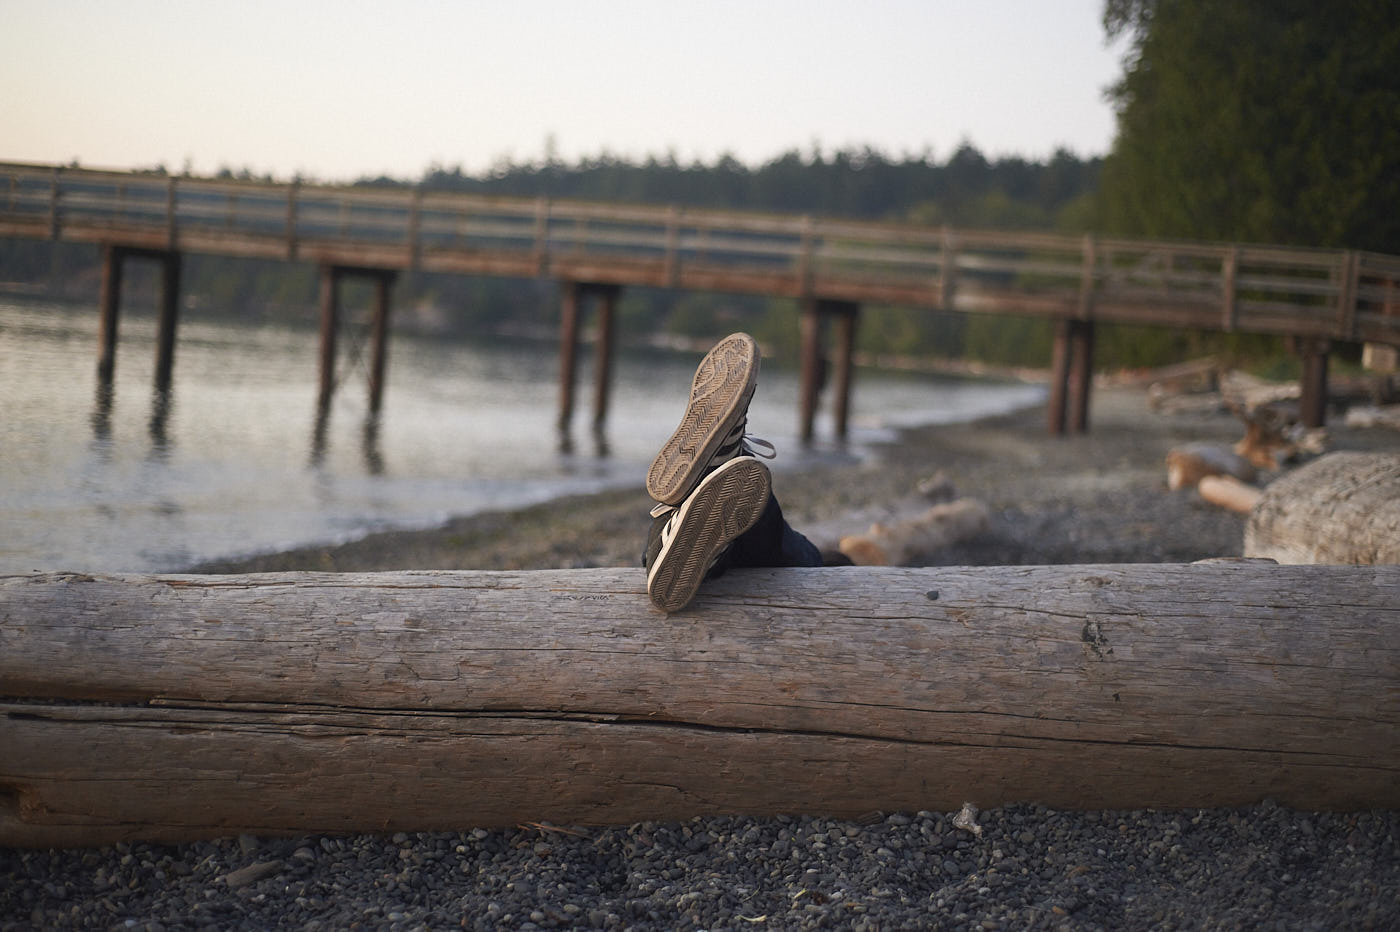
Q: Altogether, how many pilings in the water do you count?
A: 8